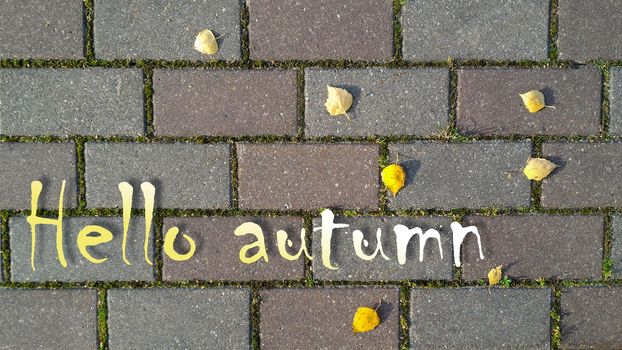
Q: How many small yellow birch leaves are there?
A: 7